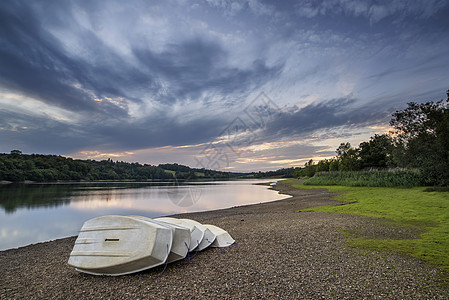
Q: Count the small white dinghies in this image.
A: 5